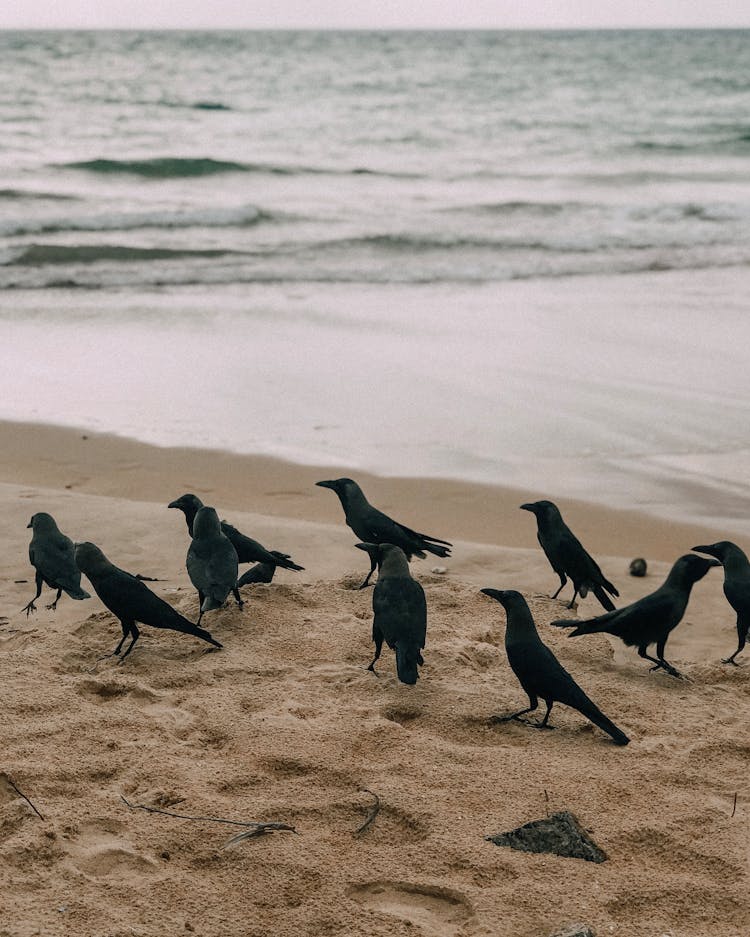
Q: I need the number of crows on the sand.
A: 10